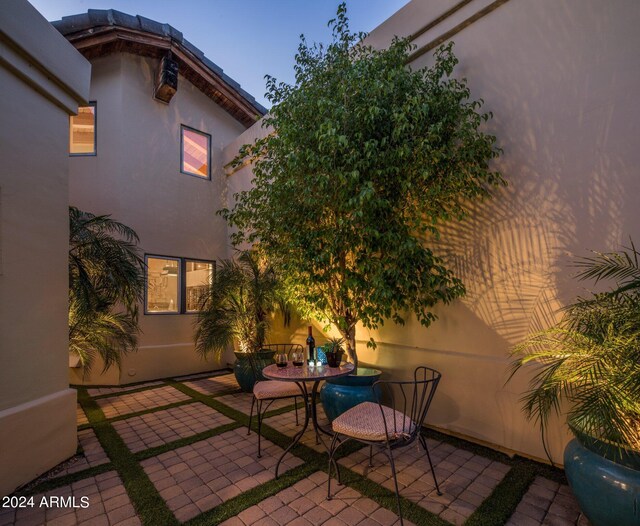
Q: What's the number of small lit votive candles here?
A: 2